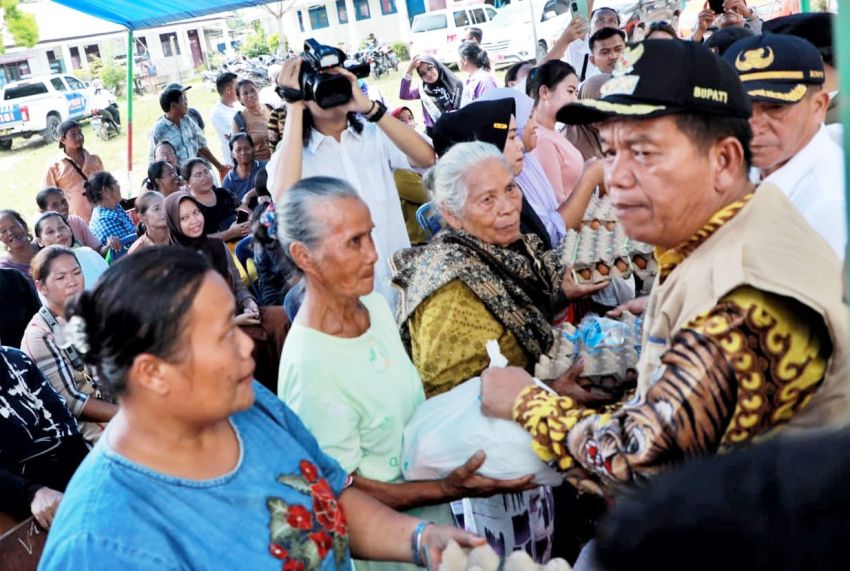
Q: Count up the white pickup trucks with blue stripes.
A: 1